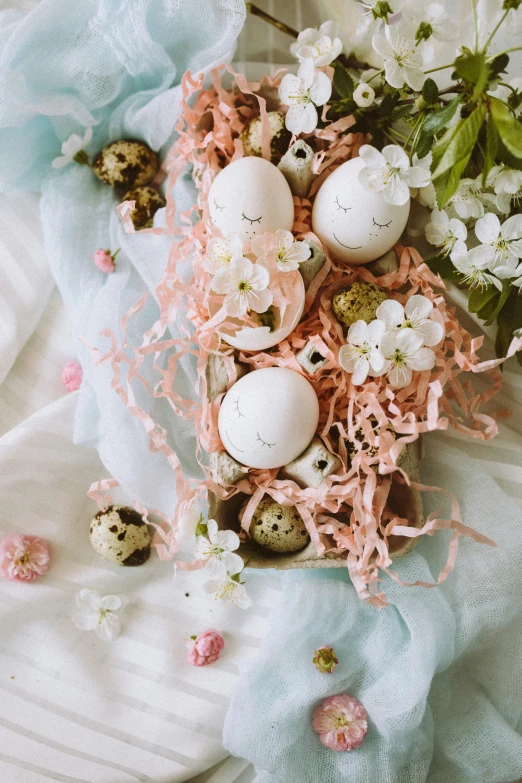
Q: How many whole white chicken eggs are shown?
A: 3